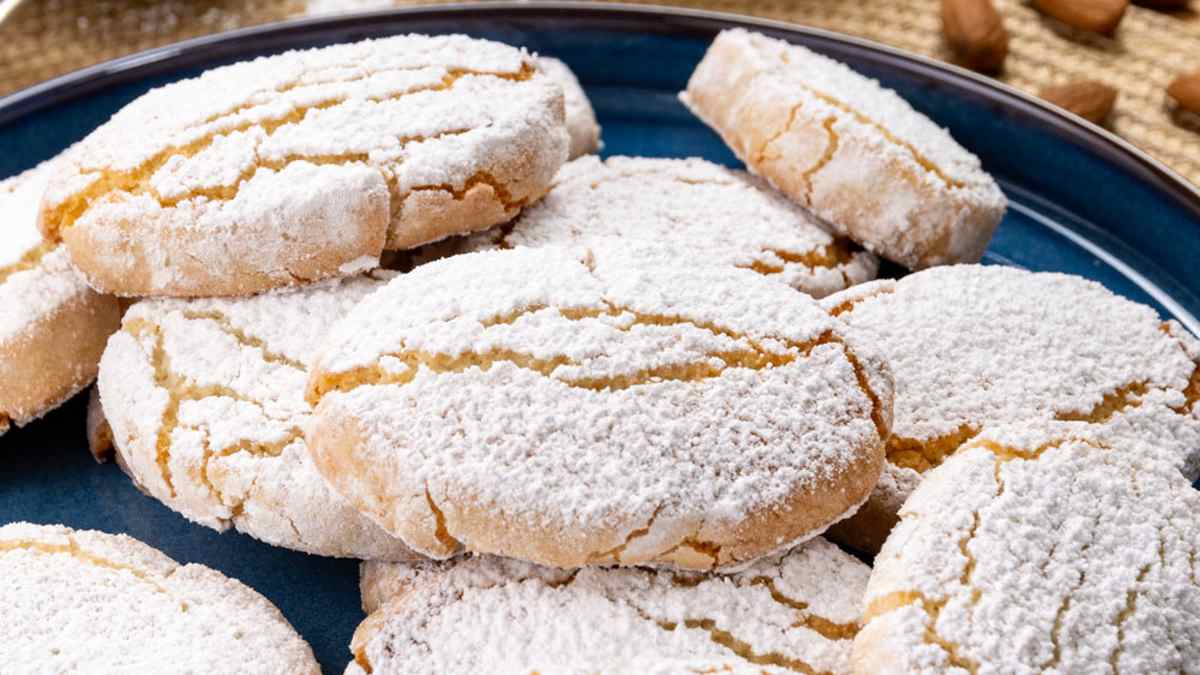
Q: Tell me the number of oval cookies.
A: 11